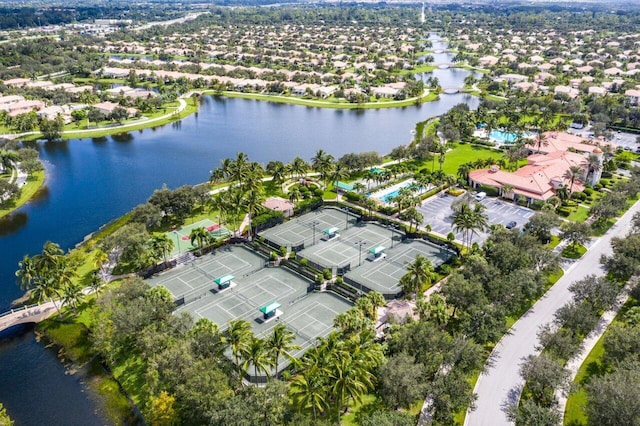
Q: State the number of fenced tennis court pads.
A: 6